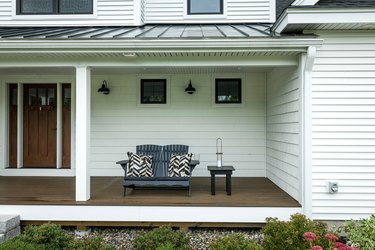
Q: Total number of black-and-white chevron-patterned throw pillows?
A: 2